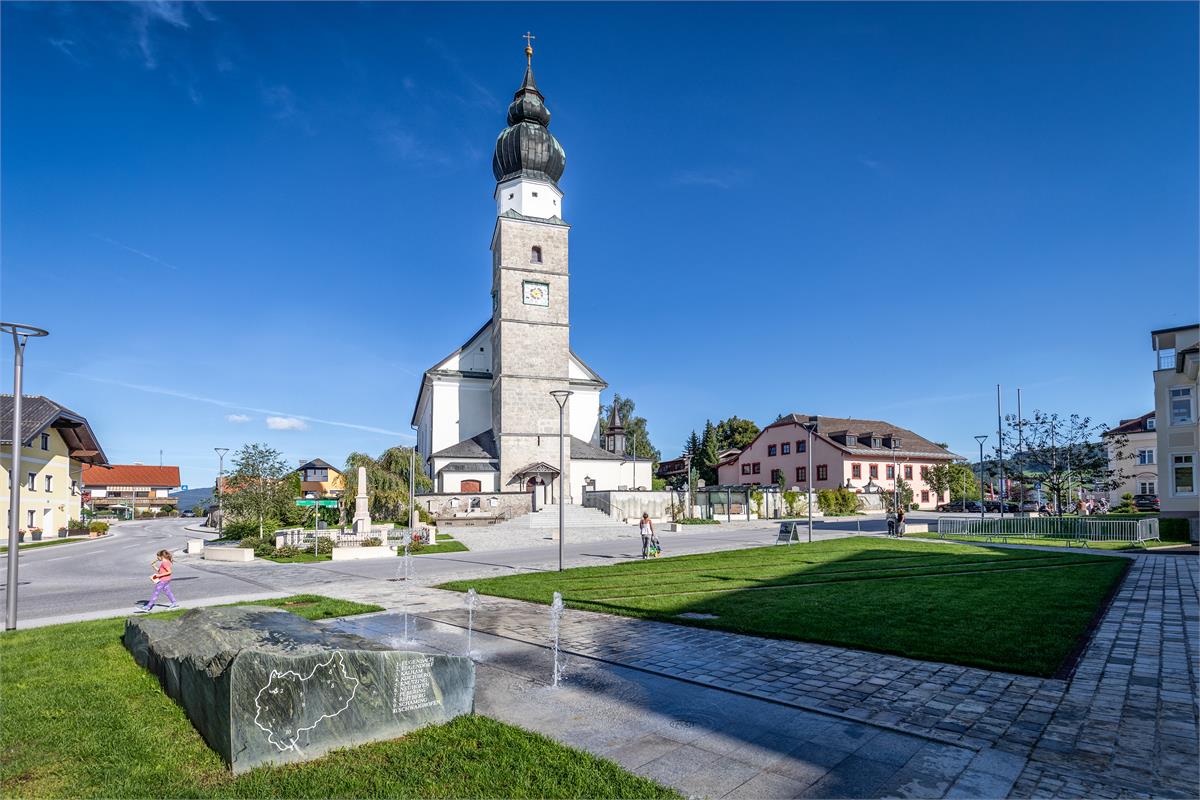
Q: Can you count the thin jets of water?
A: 3